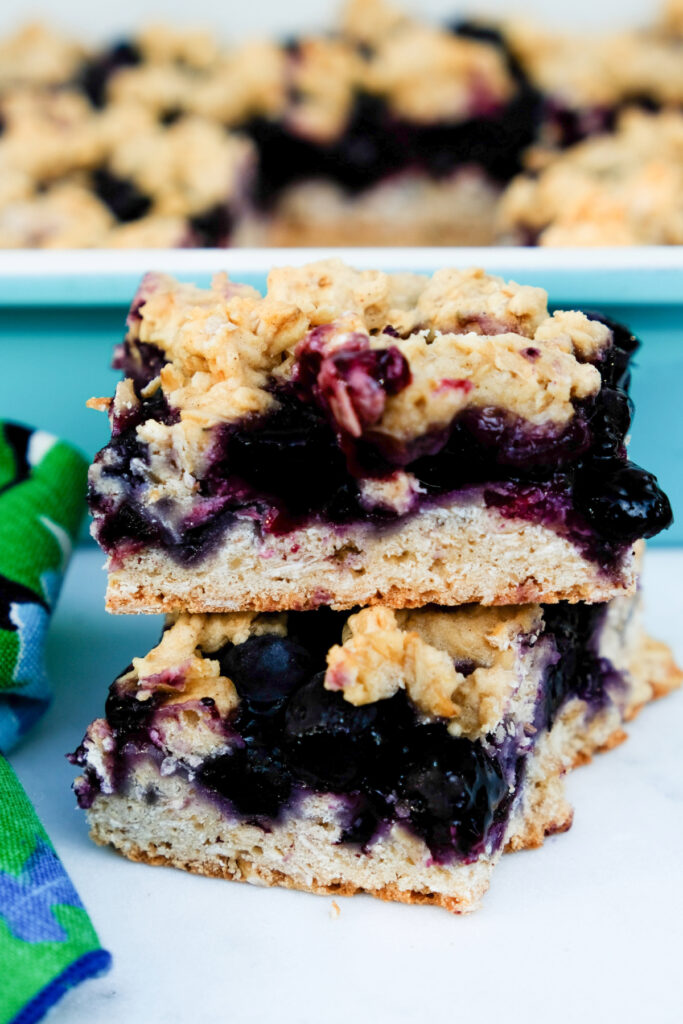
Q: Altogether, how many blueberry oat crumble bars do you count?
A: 2